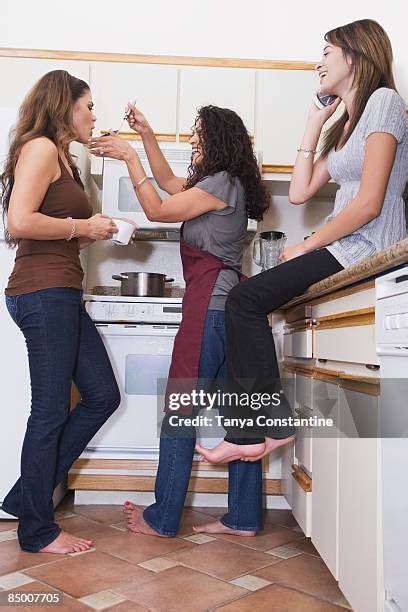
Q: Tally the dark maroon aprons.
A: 1